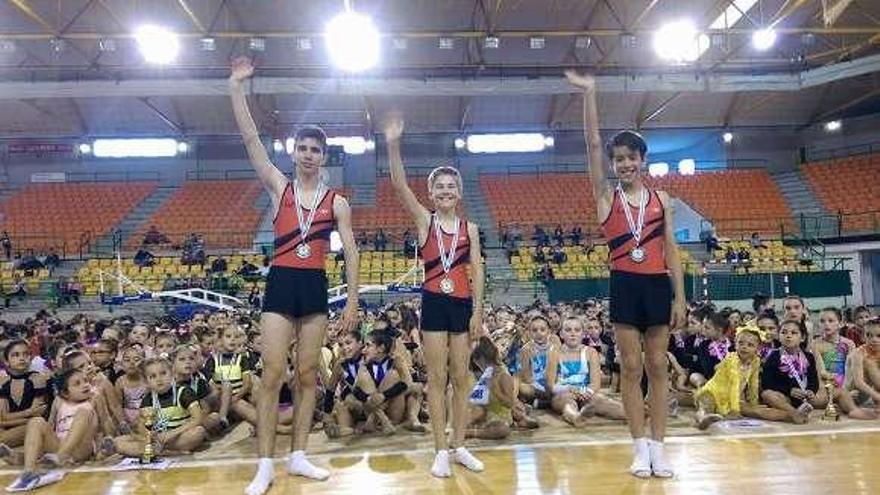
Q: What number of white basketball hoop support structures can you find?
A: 2